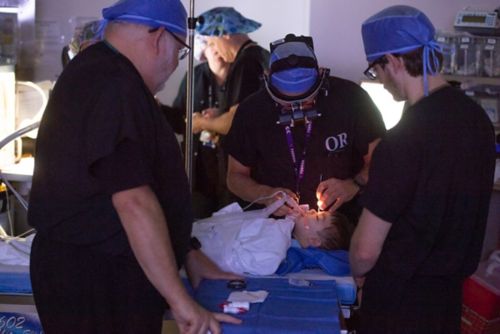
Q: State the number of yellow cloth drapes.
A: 0